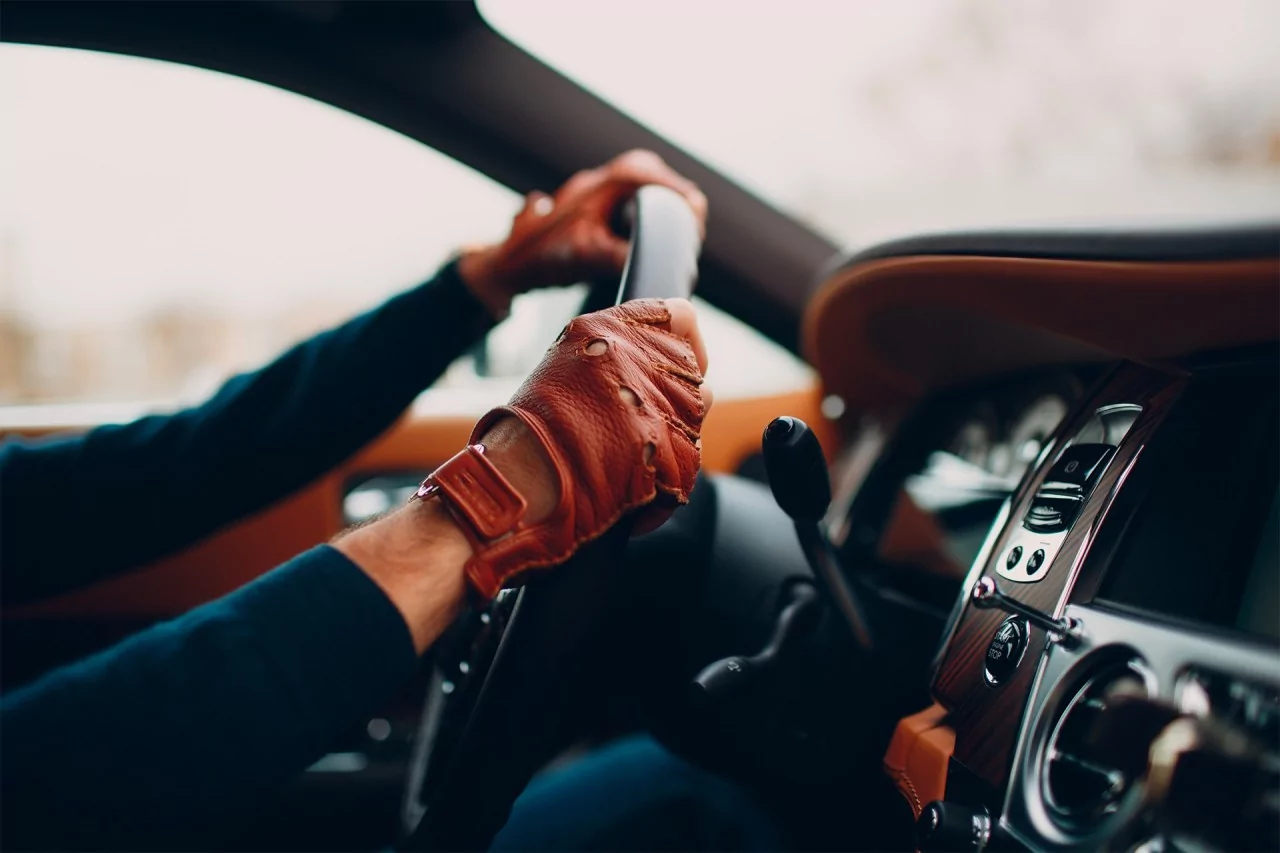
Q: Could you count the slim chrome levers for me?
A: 1